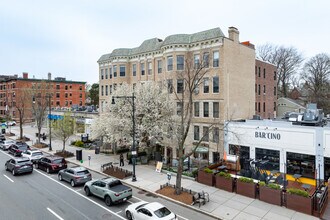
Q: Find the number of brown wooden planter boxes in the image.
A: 5